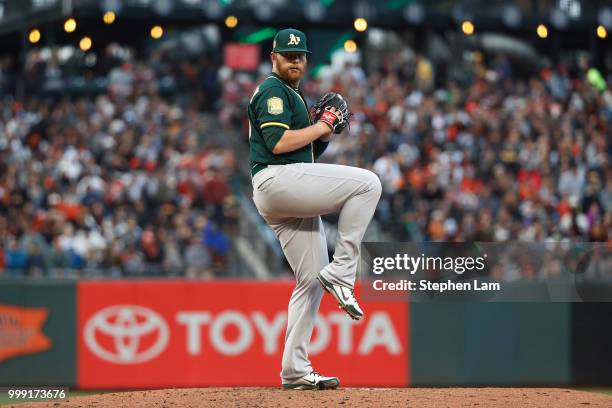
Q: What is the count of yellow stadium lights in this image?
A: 11